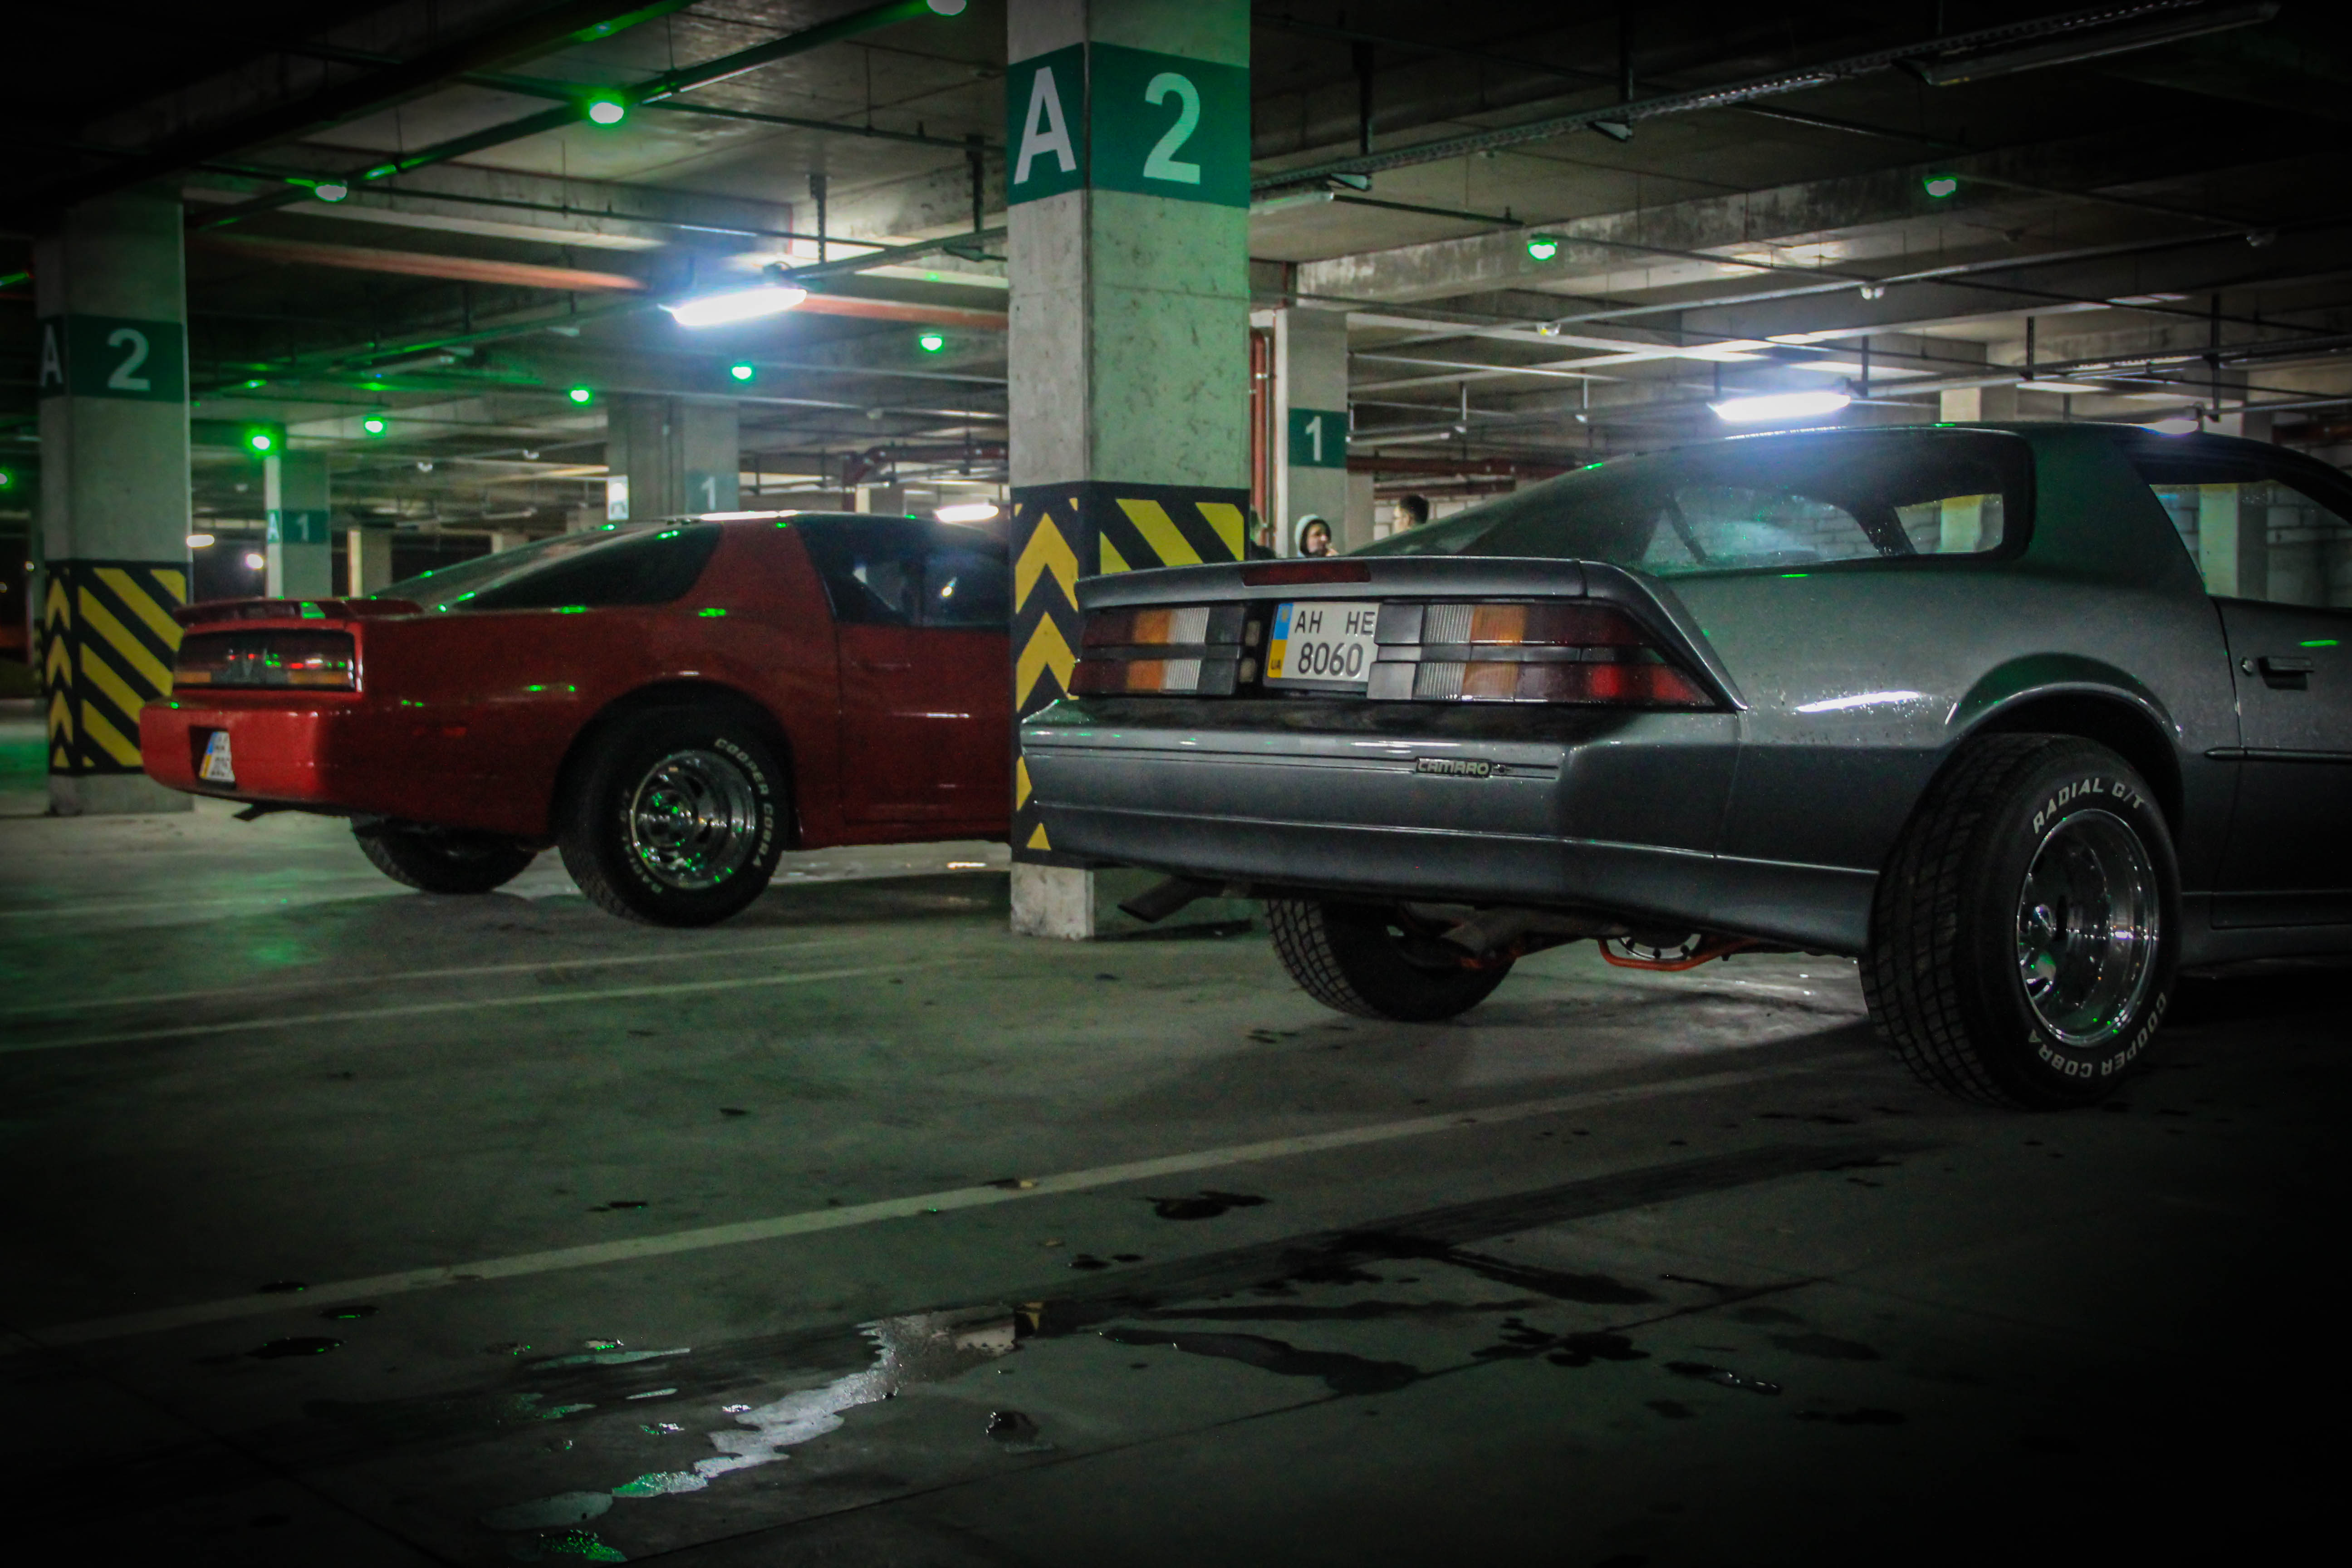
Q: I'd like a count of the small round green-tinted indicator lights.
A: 11